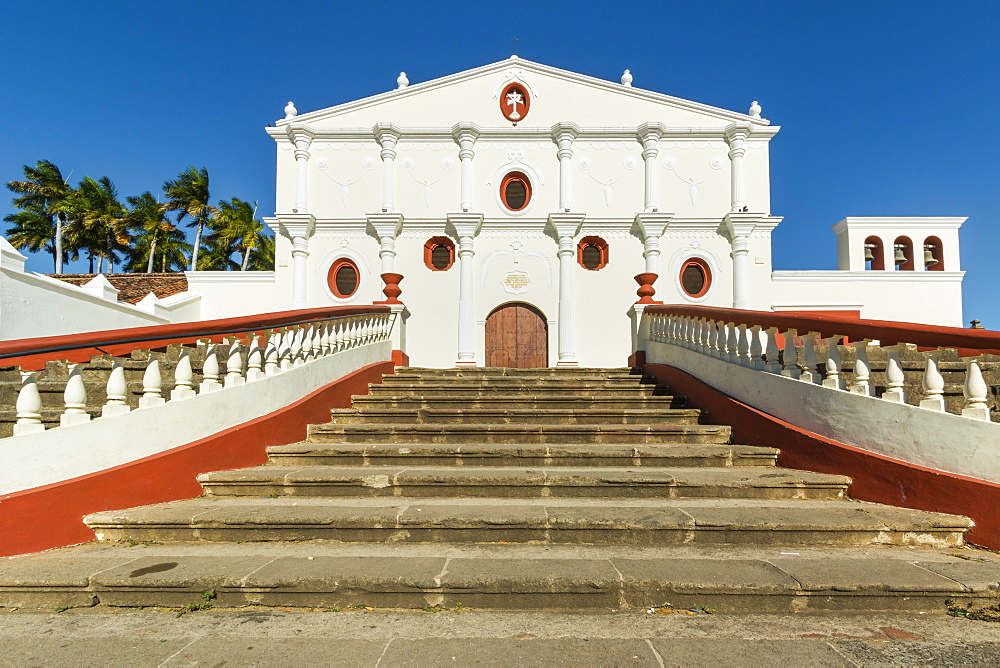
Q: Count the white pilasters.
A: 12